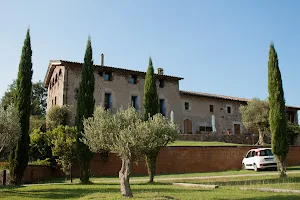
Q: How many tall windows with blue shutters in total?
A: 3